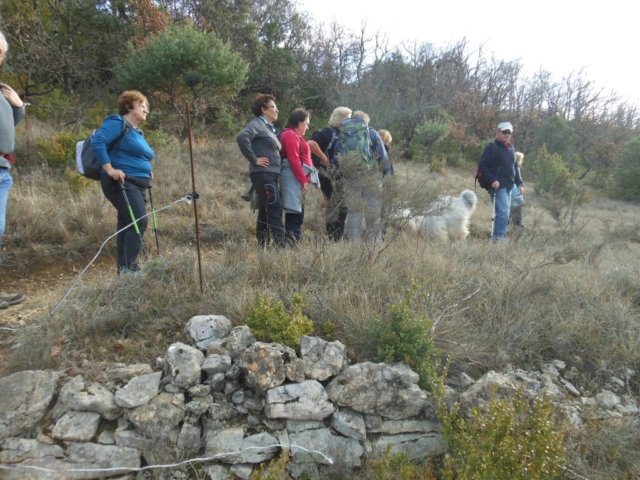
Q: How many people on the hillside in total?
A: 9